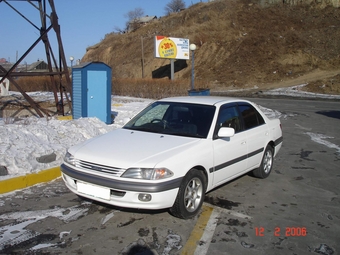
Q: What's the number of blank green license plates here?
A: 0